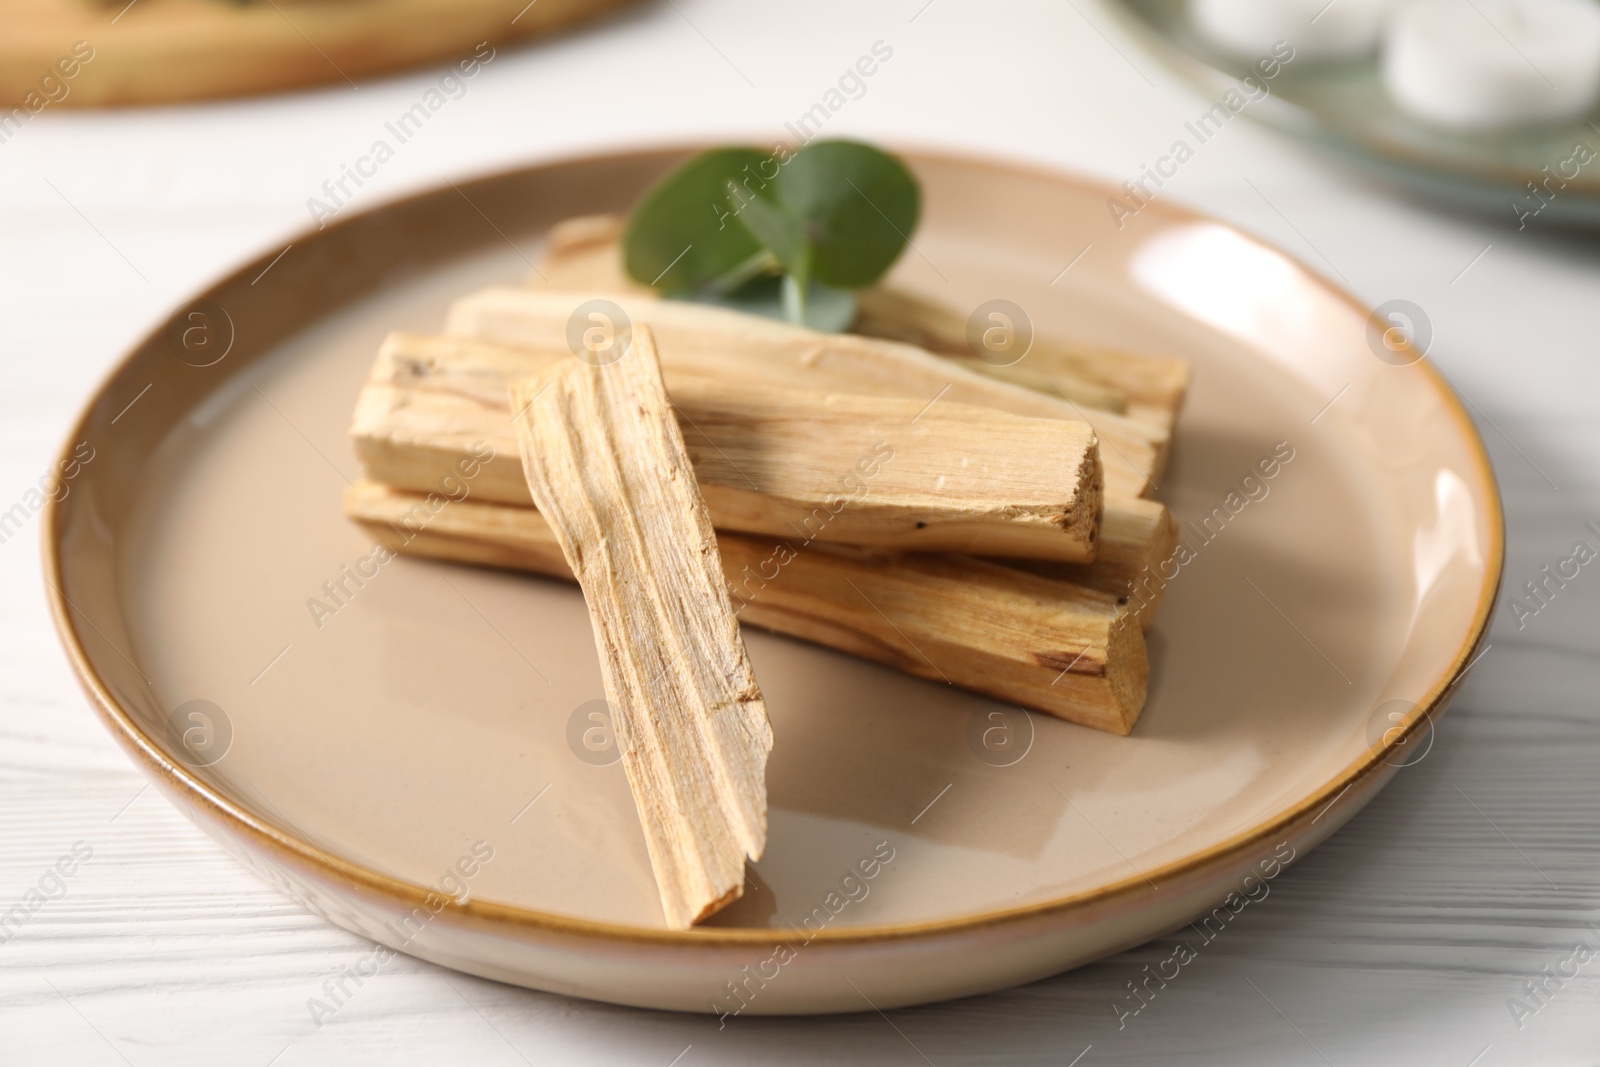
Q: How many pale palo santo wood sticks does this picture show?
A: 6